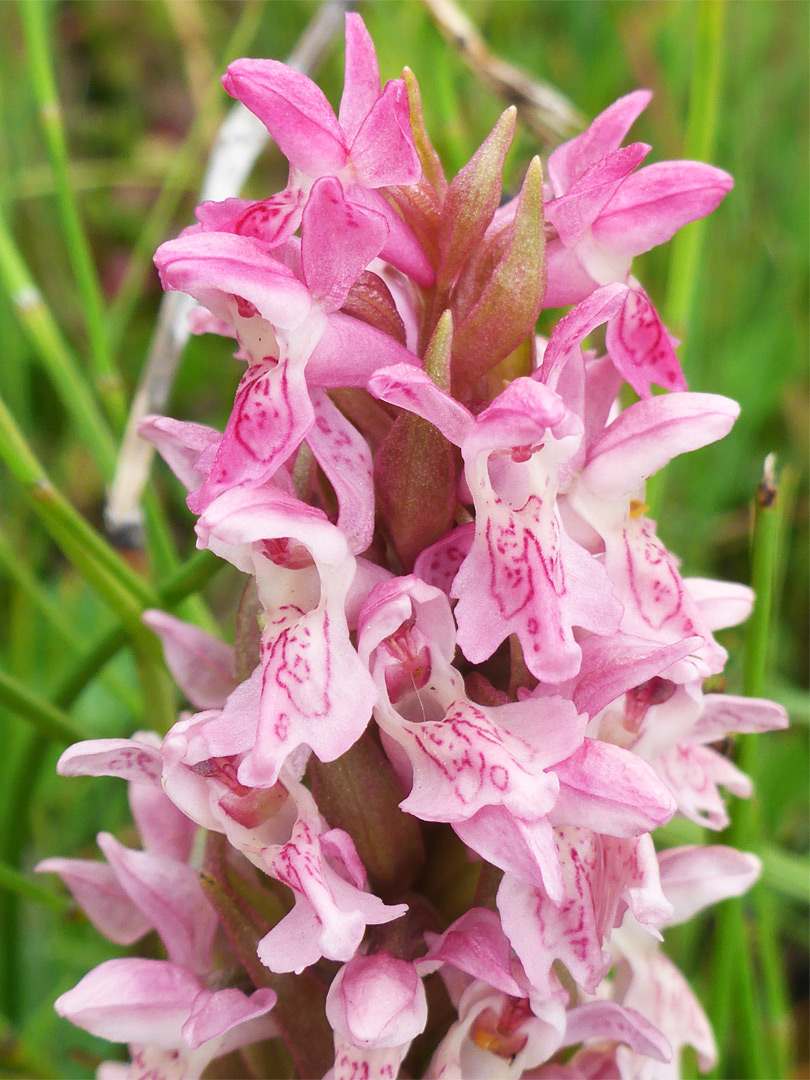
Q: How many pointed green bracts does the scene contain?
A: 4